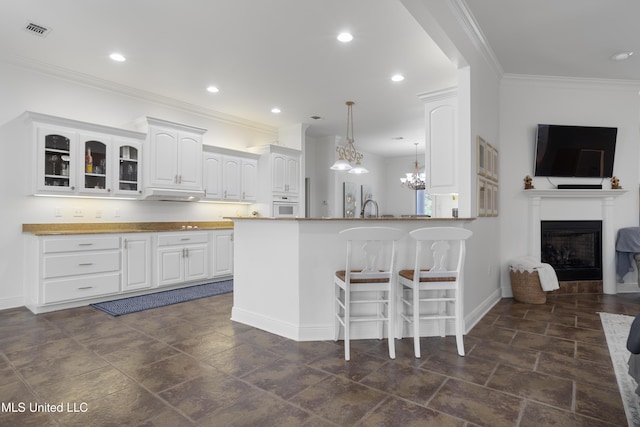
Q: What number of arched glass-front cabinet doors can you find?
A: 3